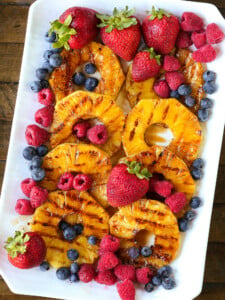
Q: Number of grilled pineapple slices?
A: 8